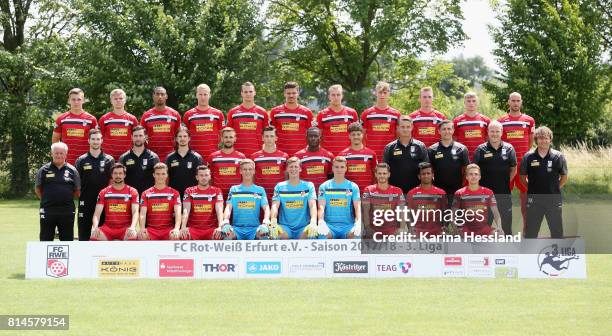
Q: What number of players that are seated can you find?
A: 9